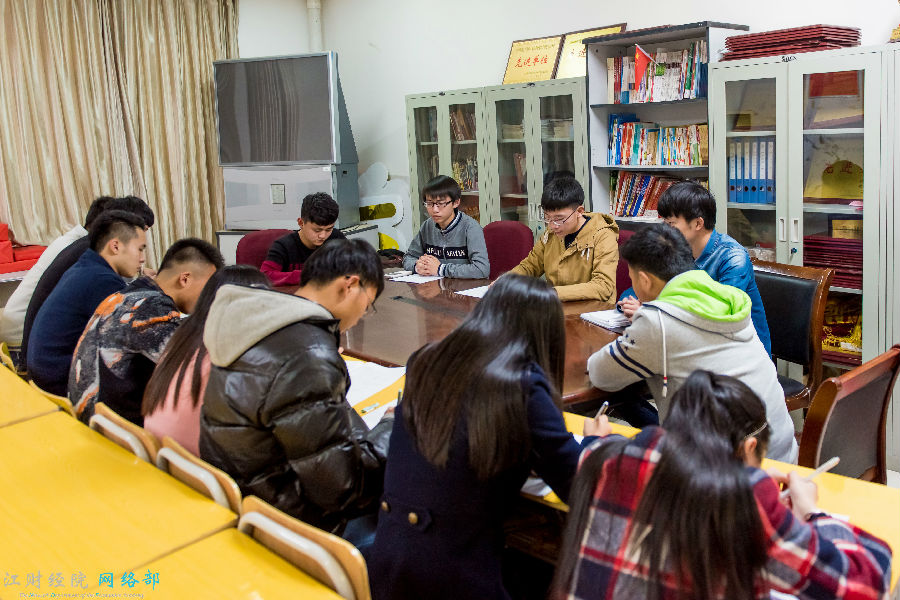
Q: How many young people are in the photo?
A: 13